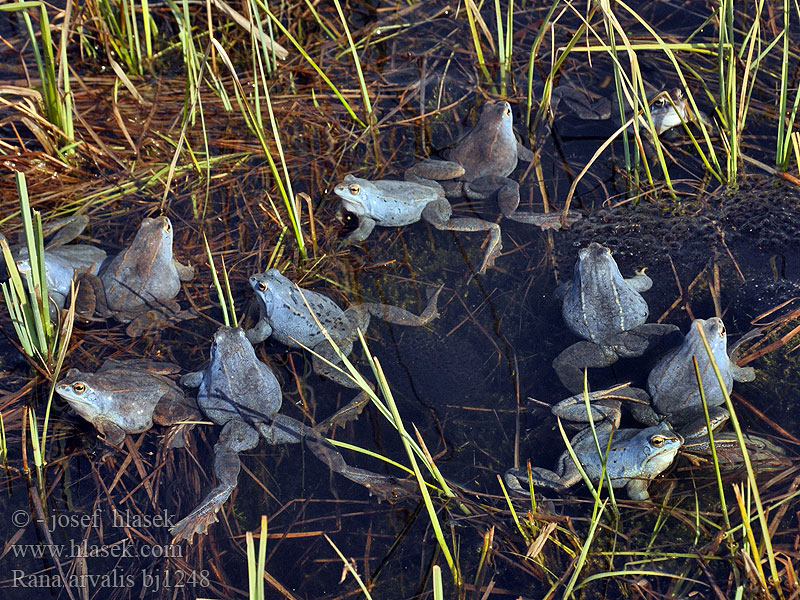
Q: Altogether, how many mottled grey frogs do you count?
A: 11